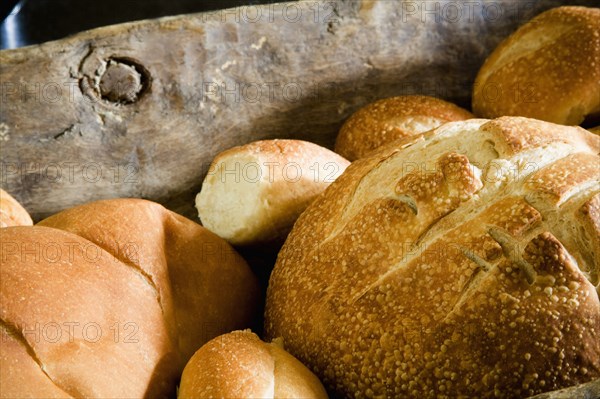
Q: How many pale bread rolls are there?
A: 1